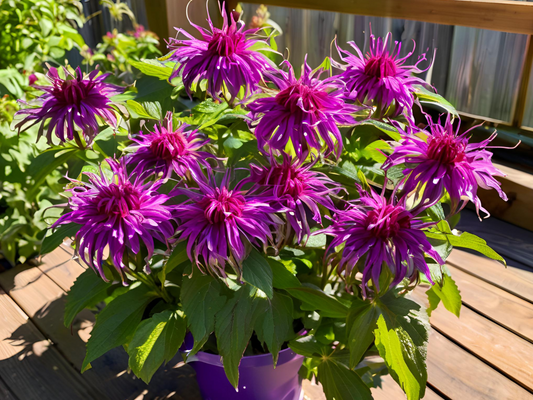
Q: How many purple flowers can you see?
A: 10